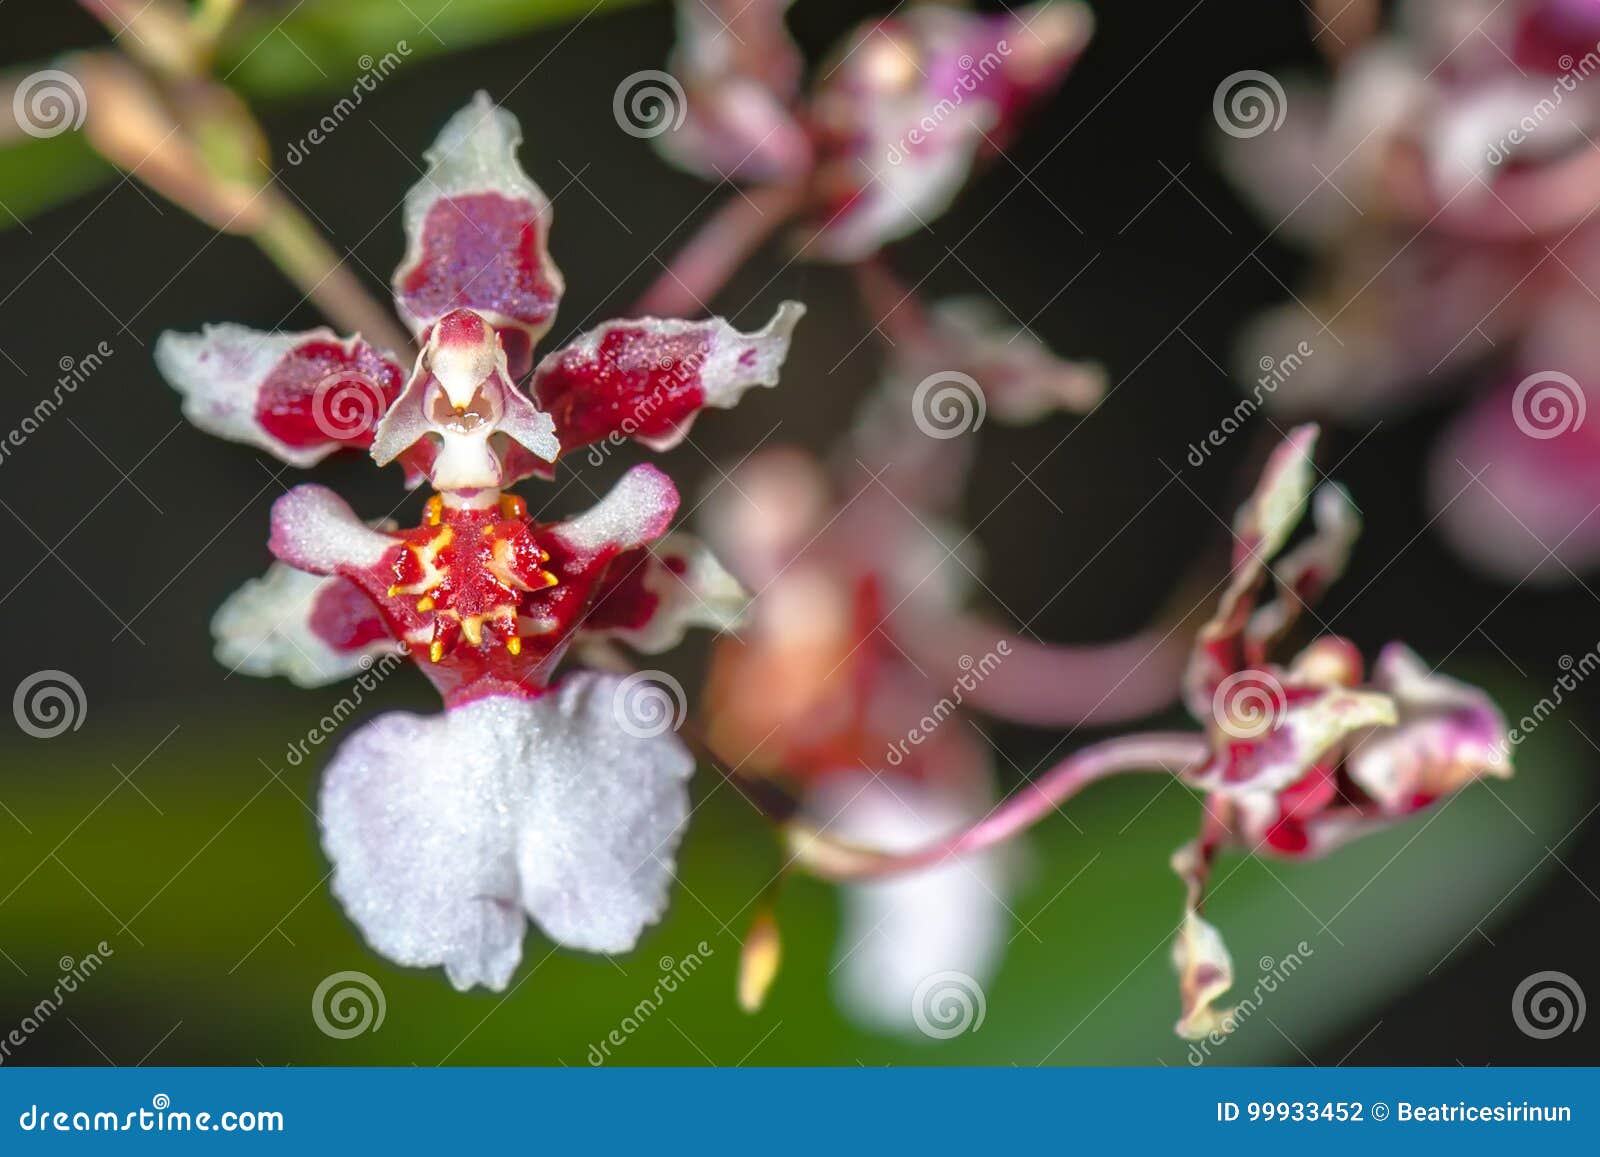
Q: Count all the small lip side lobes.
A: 2